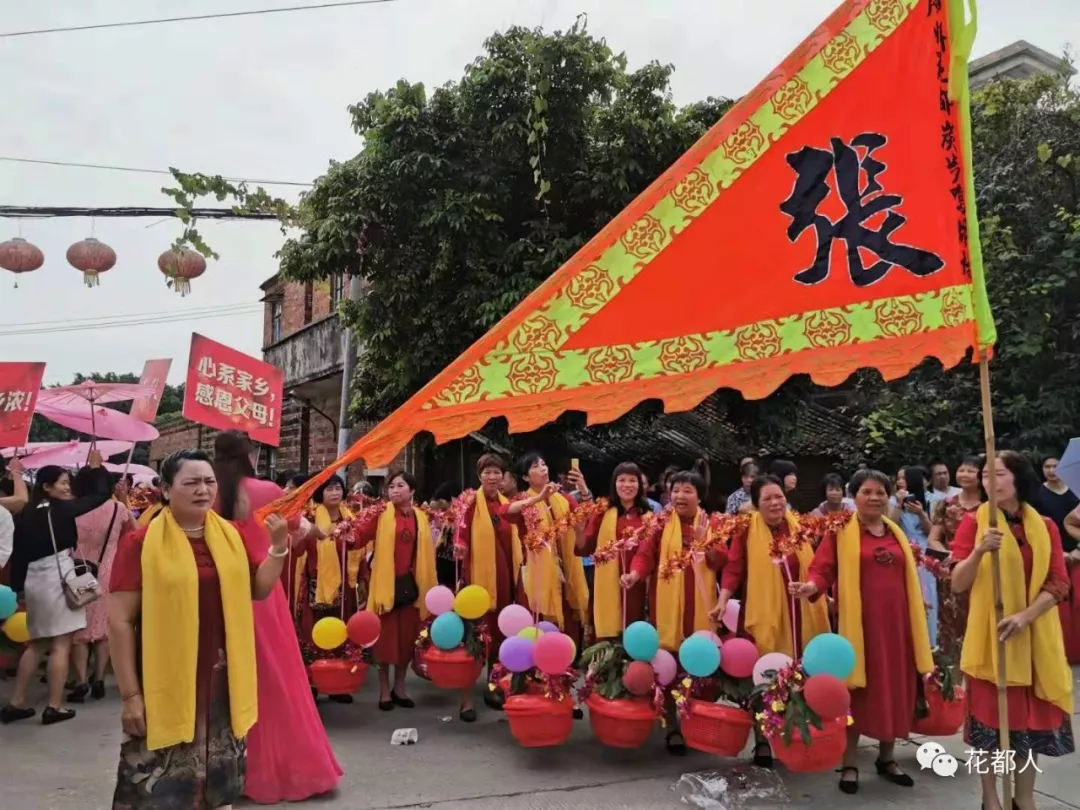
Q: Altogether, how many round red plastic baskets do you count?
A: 7